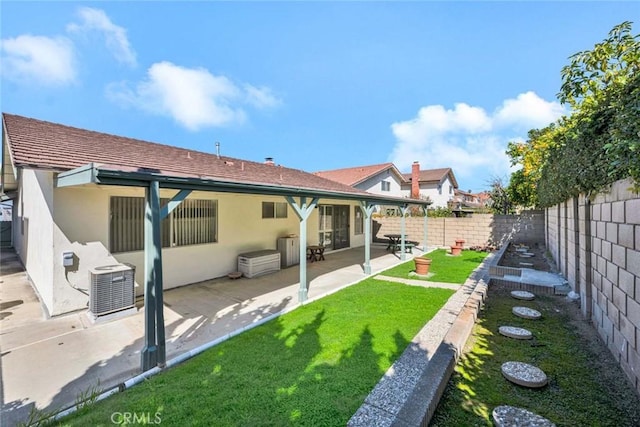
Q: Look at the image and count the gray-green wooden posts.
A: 5